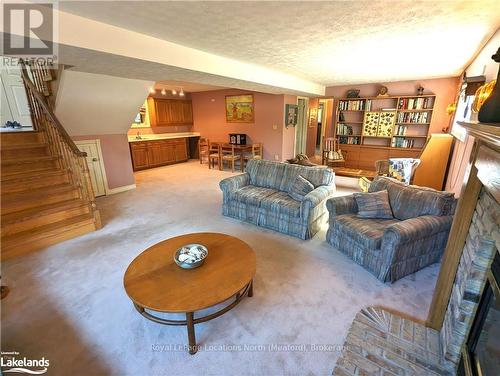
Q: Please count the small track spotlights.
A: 4